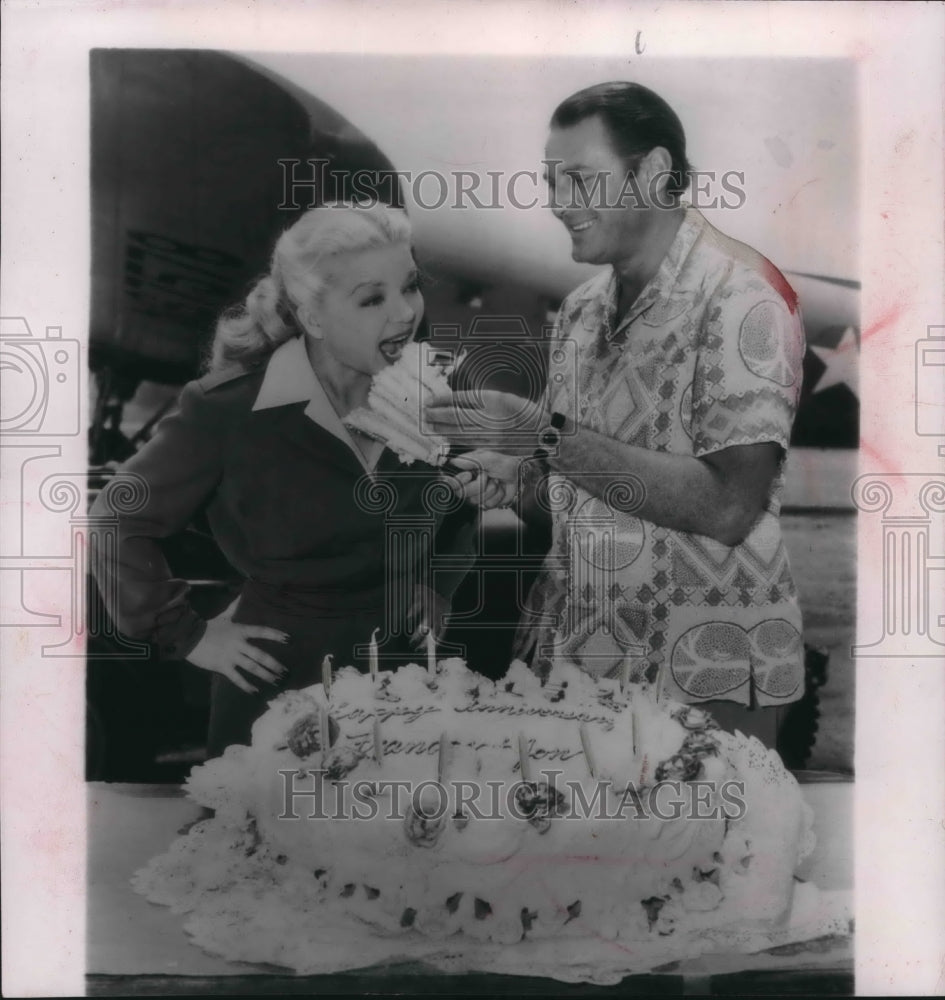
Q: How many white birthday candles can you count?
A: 11